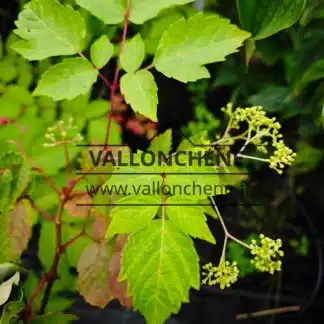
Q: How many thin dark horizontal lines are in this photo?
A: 3